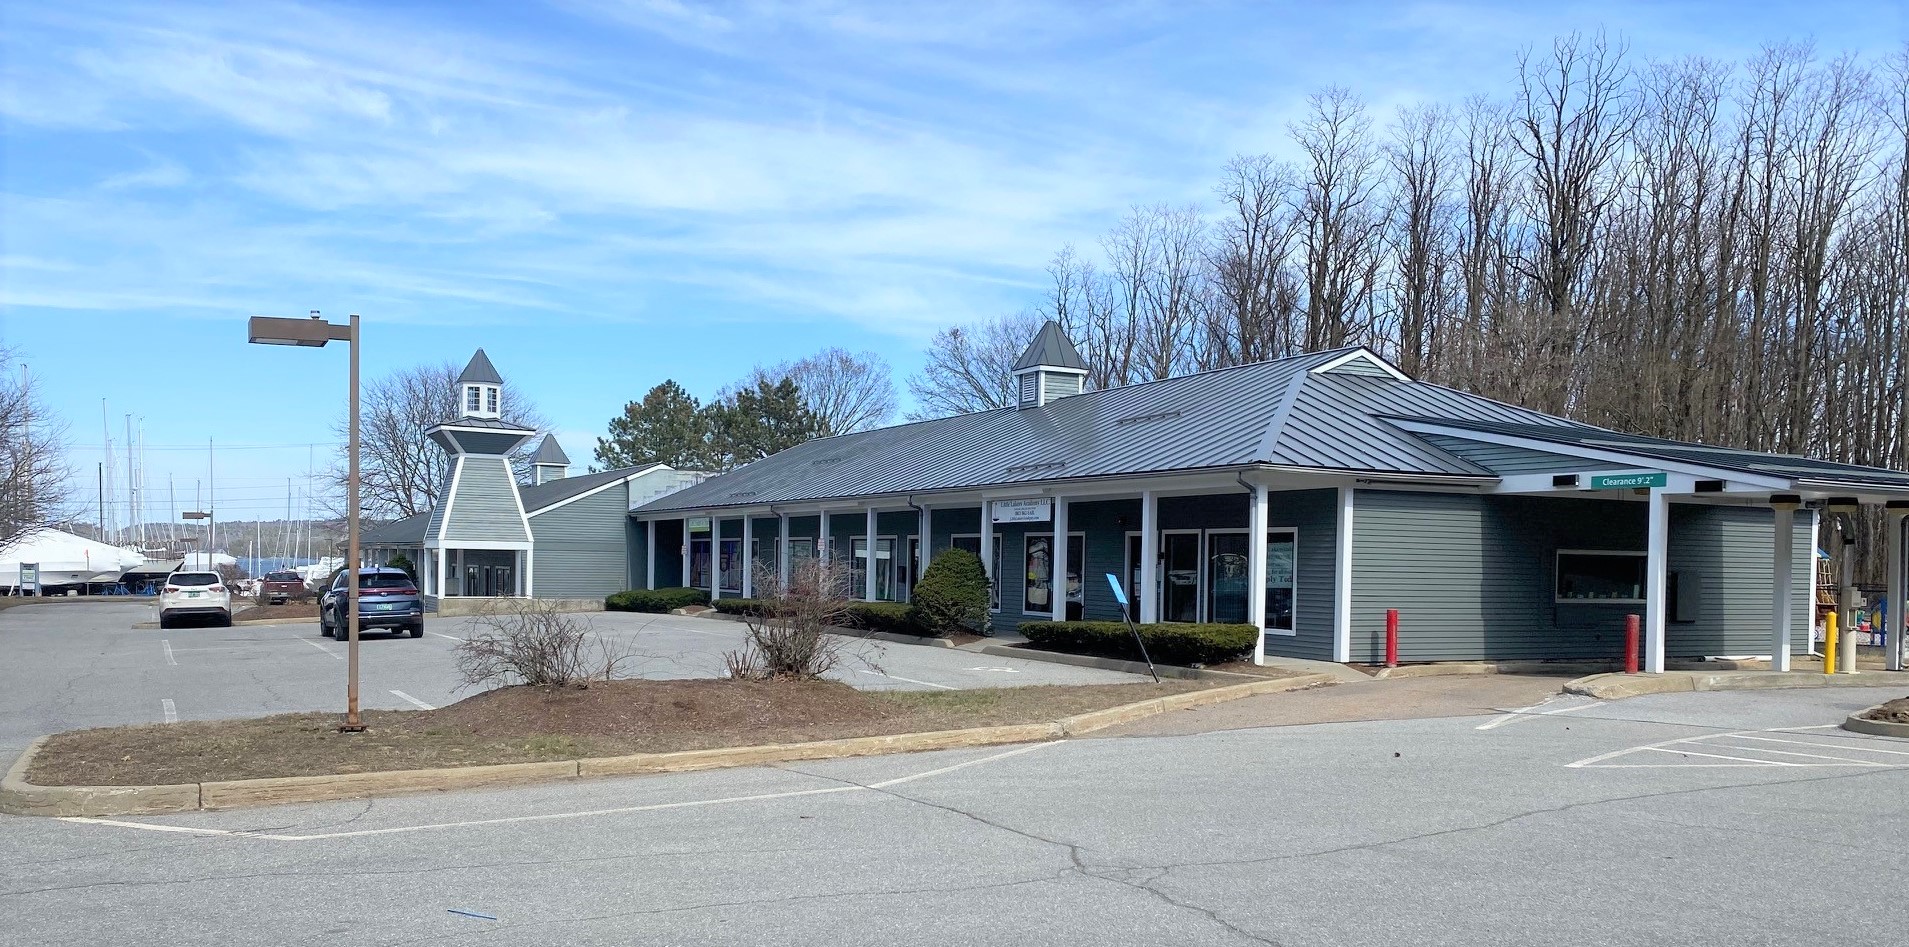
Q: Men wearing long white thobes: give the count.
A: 0